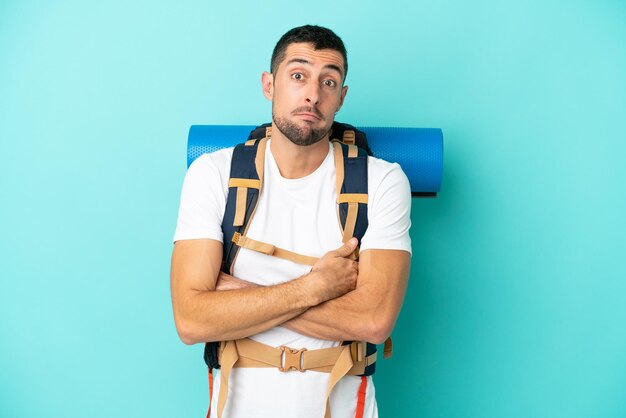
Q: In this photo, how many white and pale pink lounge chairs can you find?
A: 0